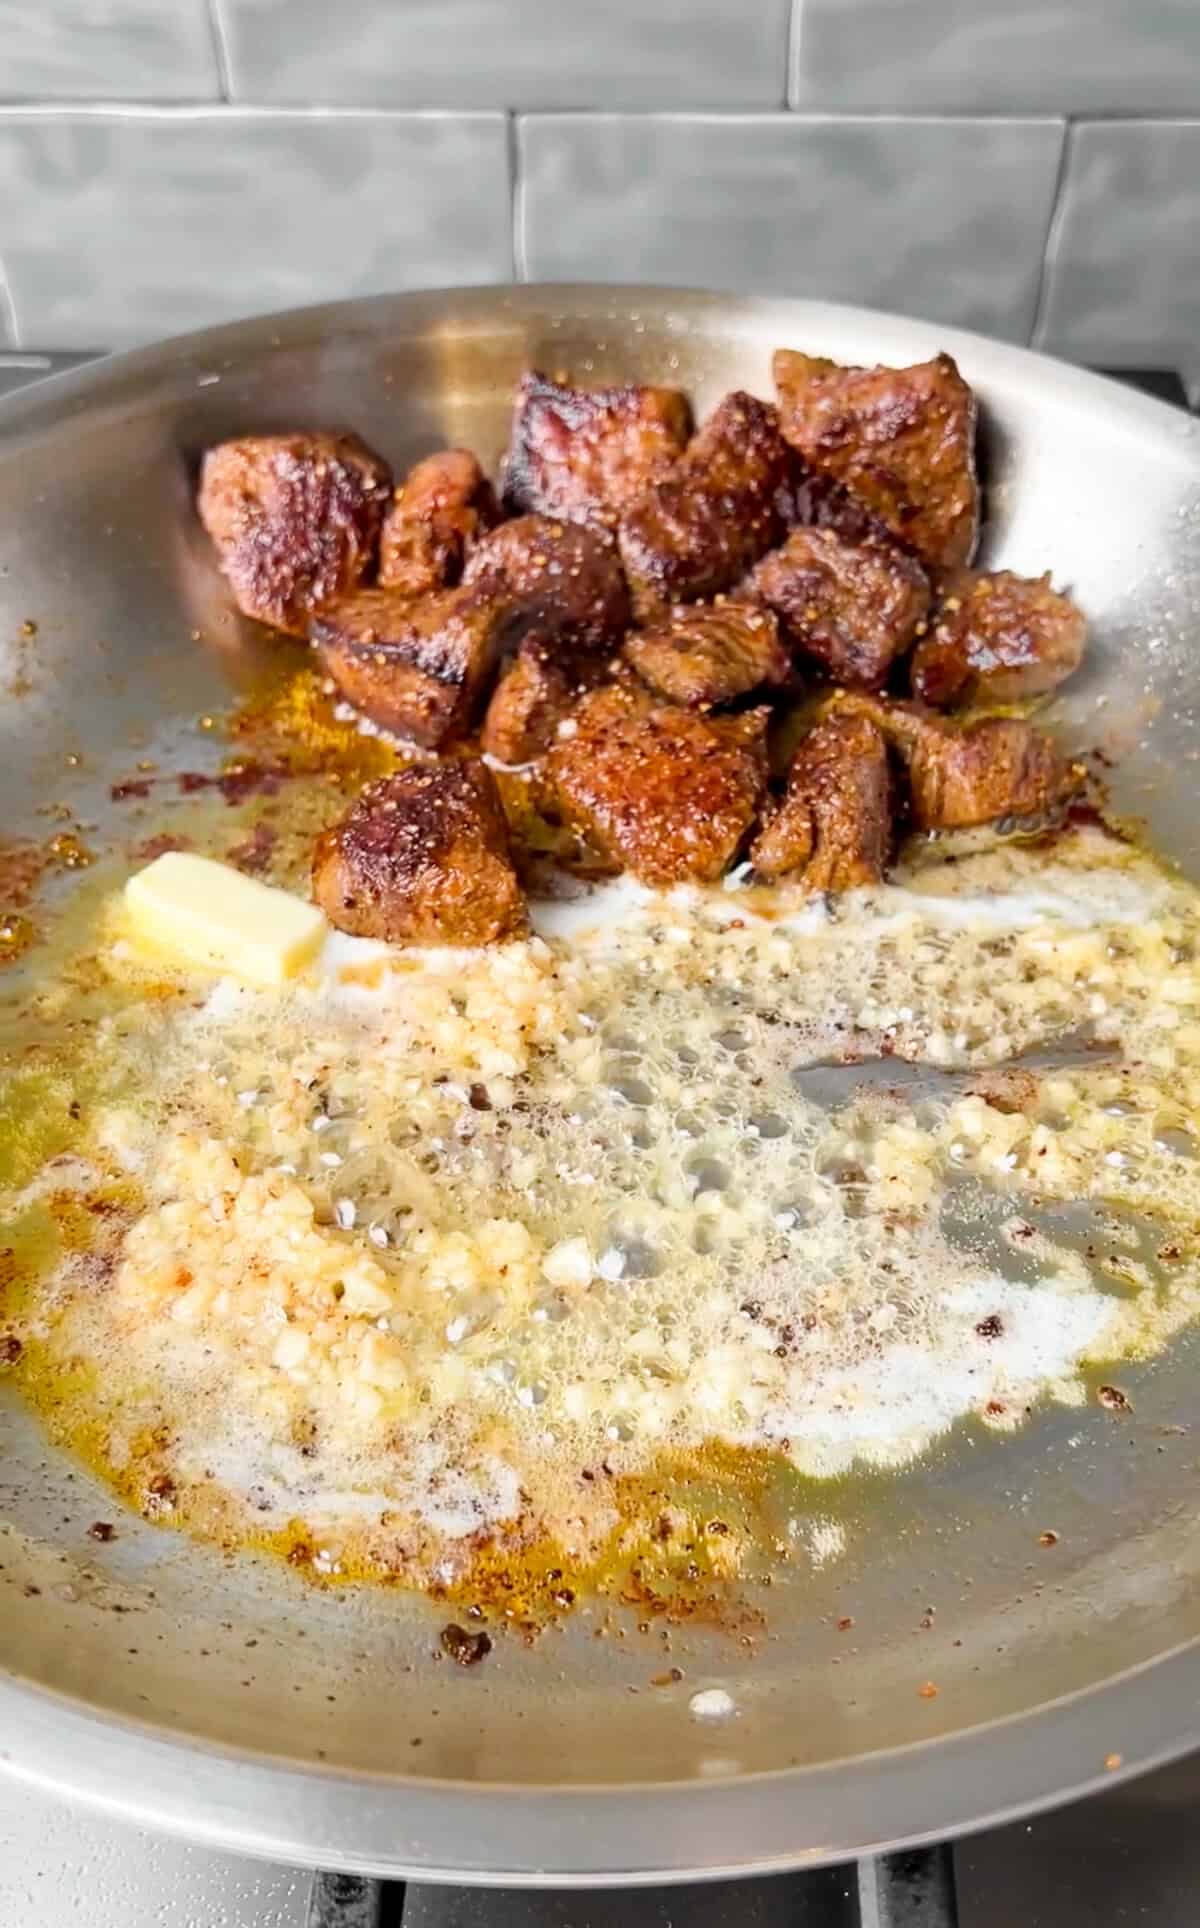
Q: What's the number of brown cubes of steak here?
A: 15